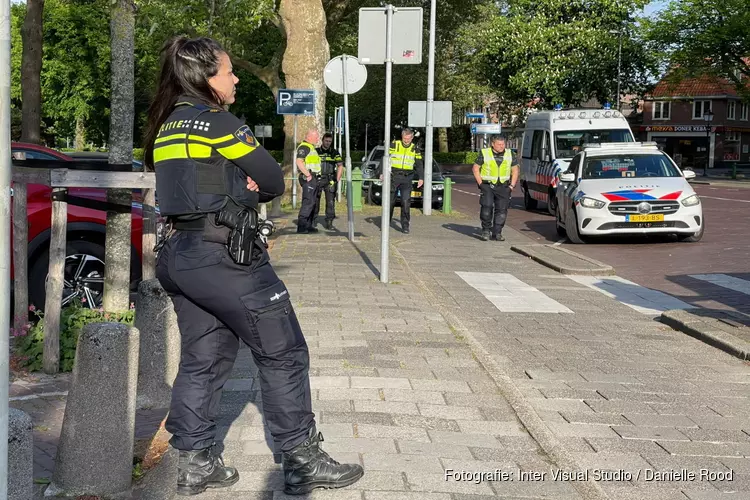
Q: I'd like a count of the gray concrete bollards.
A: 3